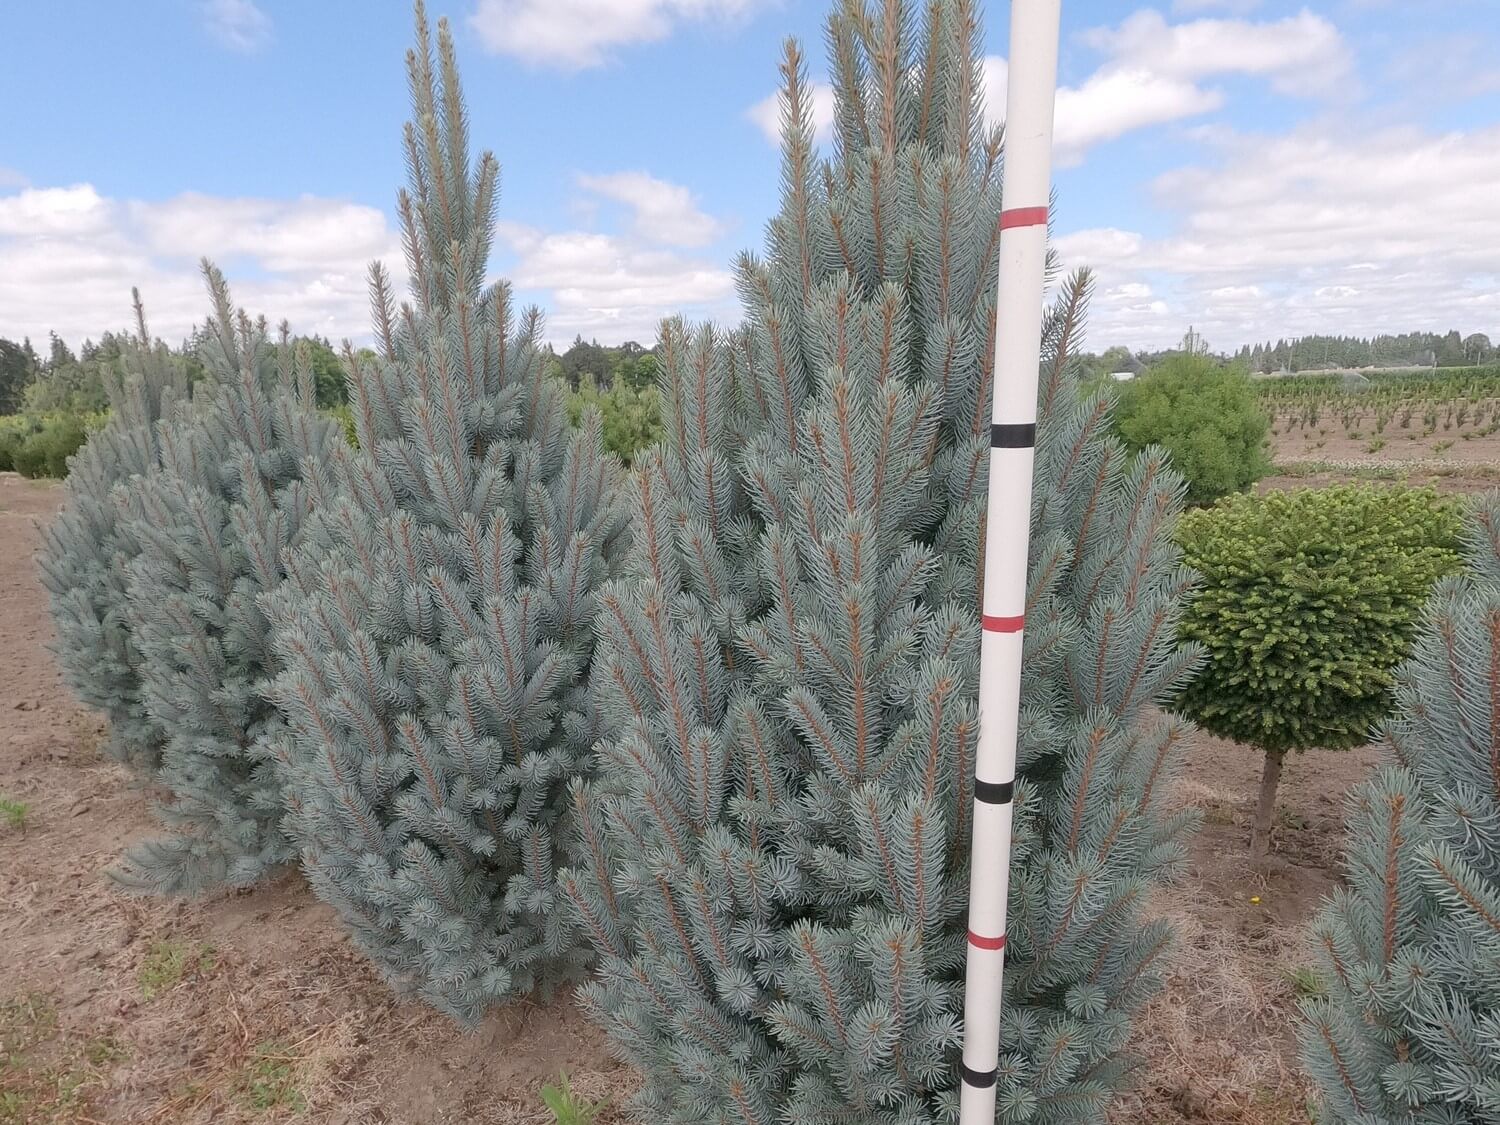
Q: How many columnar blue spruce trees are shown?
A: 5